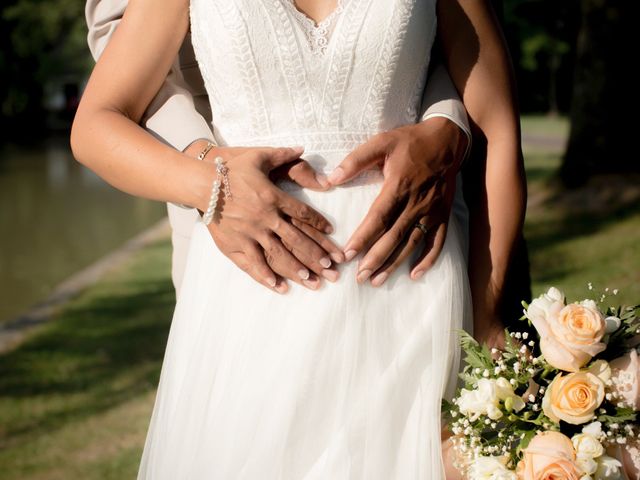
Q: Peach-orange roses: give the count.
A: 3